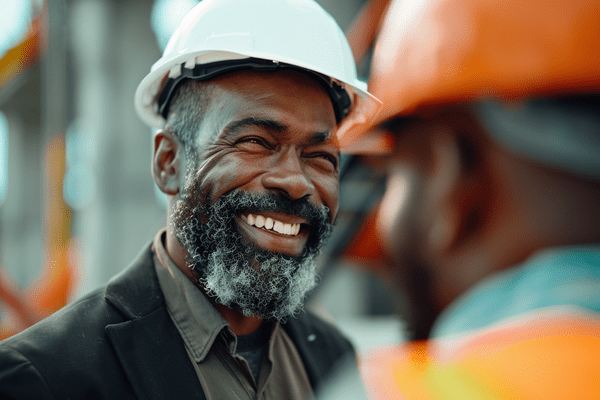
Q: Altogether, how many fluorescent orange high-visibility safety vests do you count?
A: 1